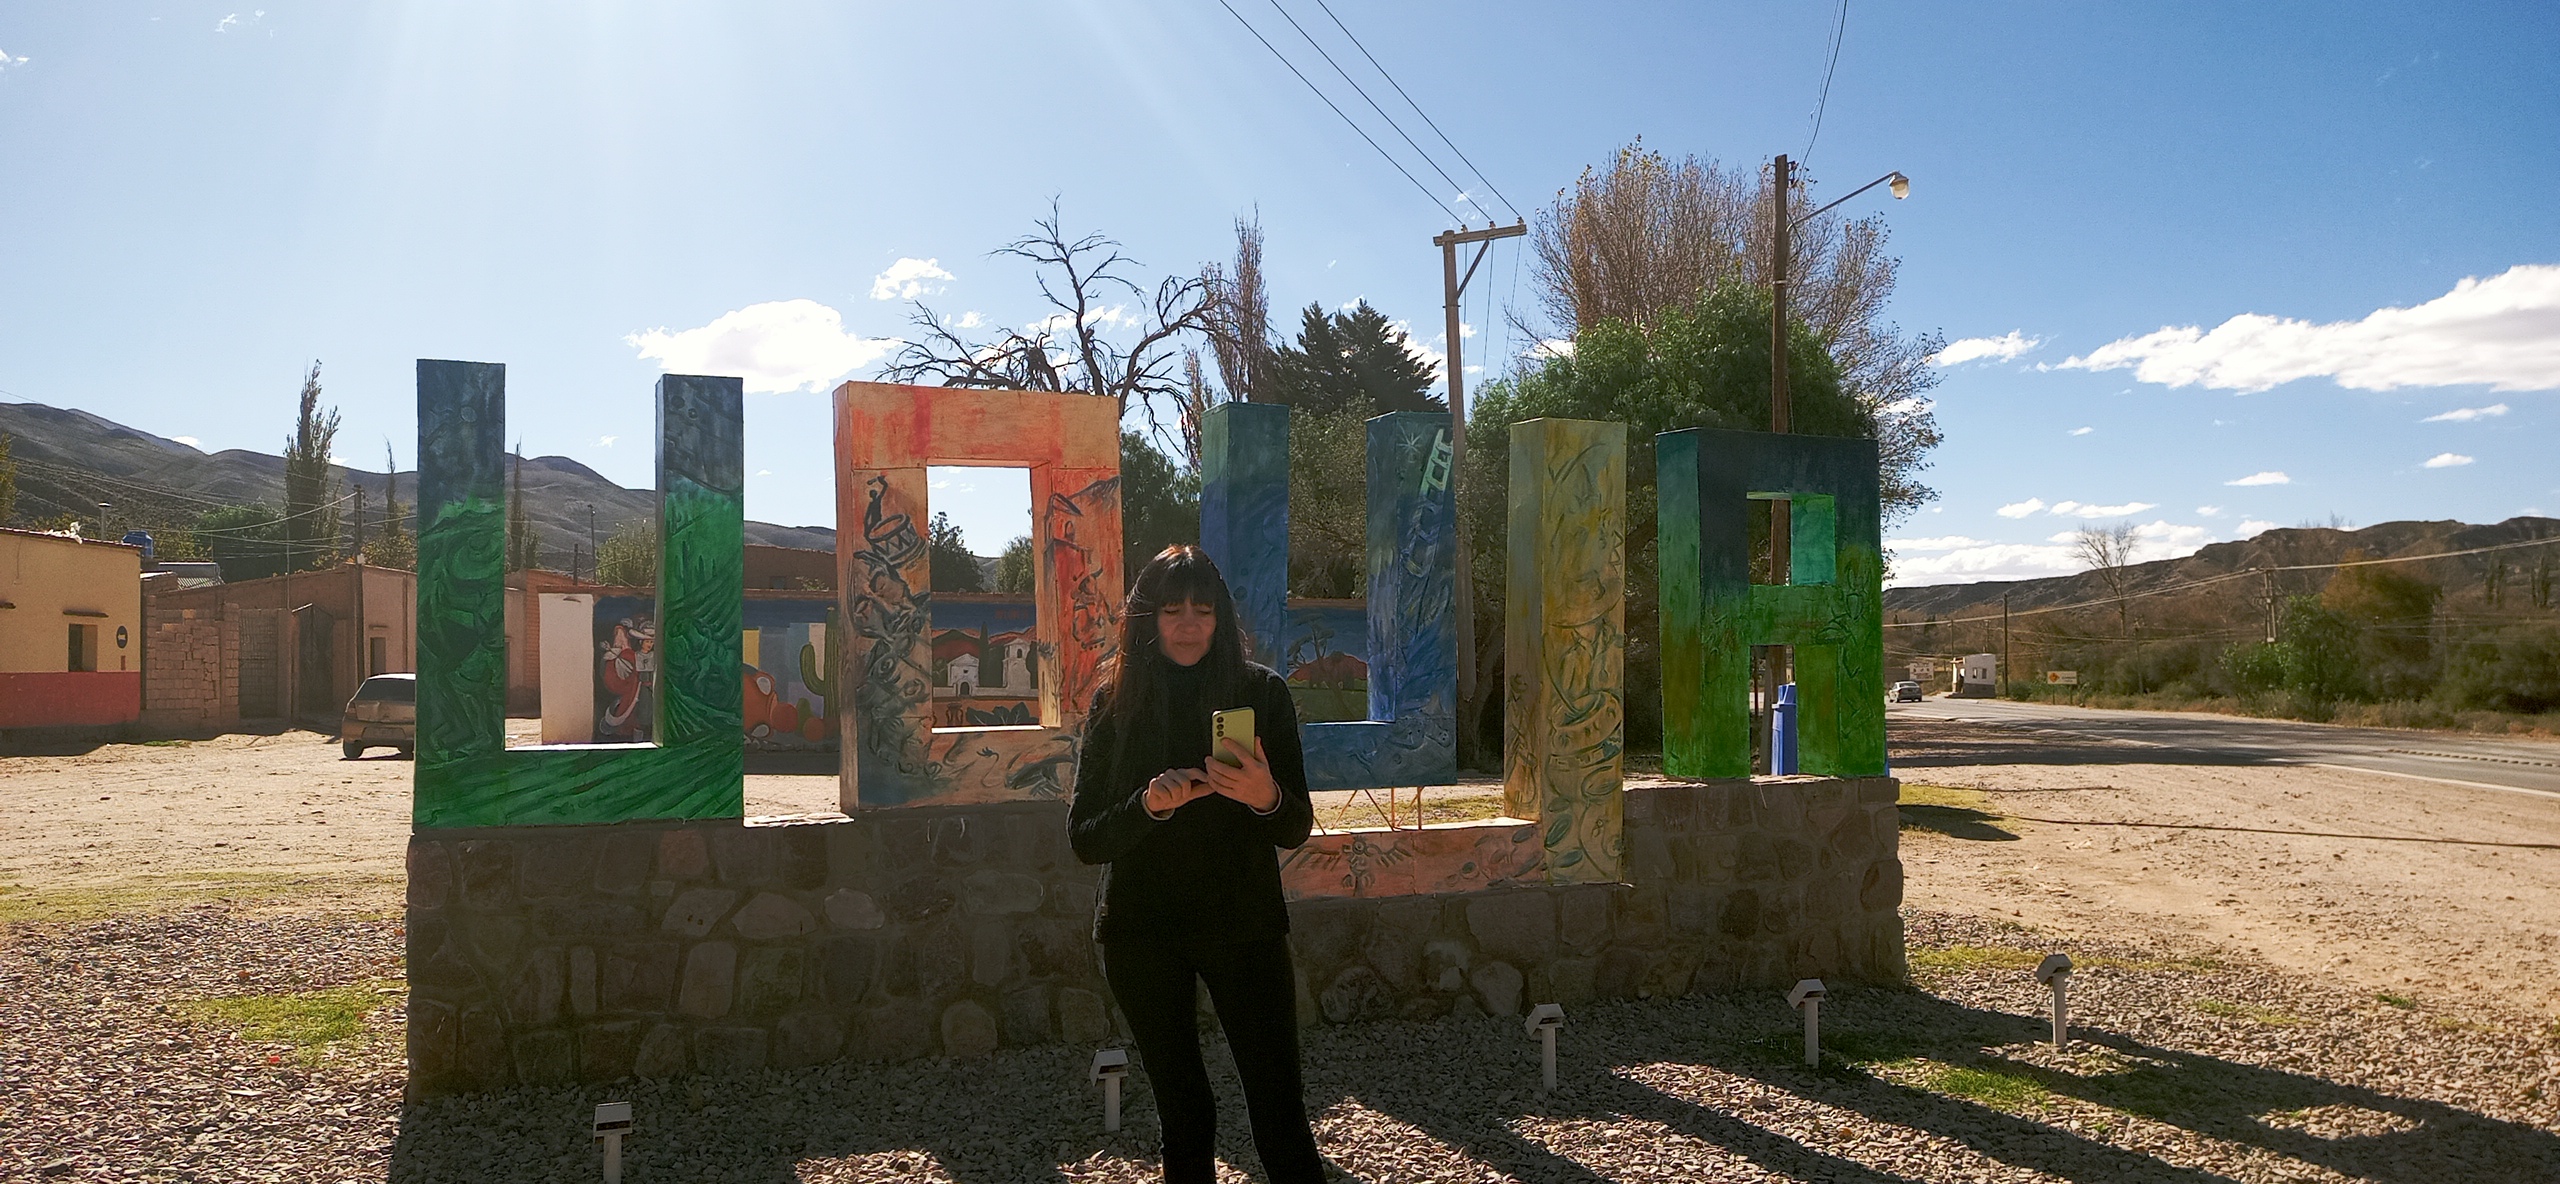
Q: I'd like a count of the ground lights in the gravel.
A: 5